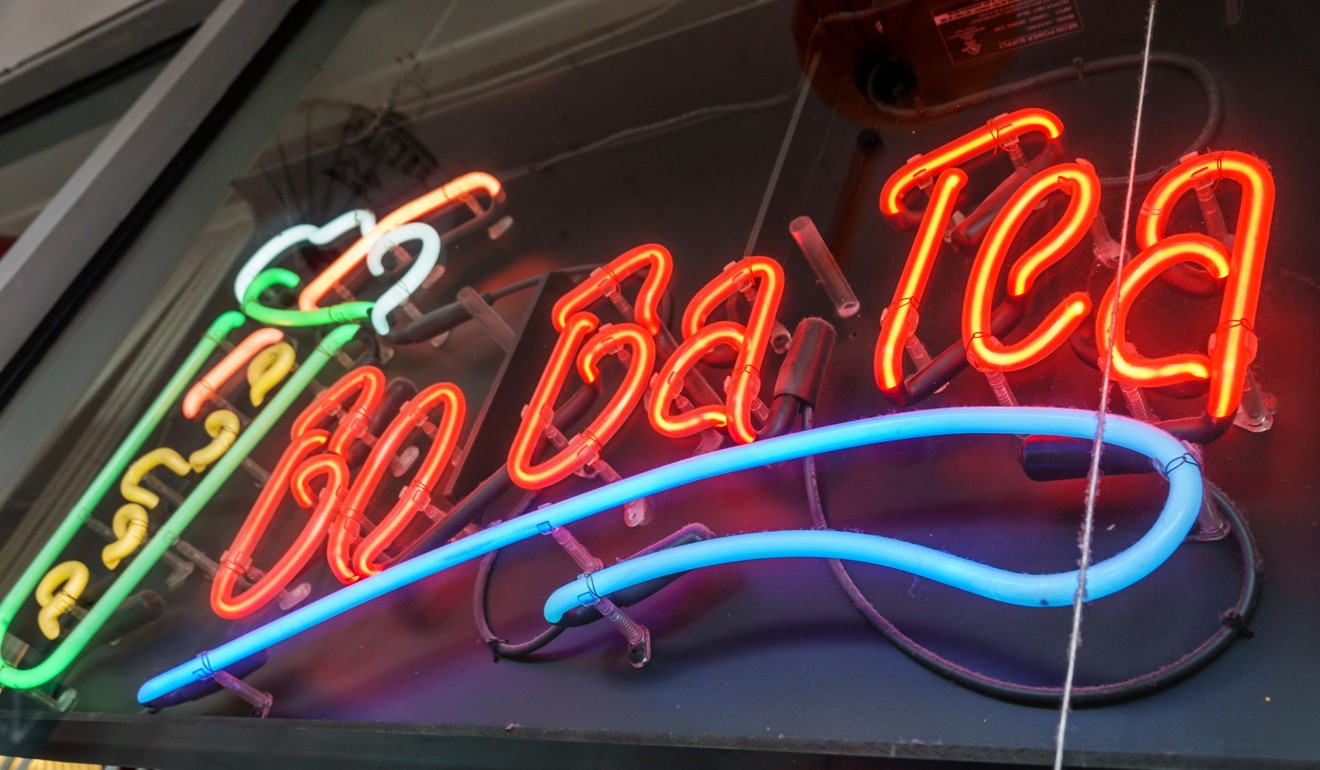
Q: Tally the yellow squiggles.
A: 5